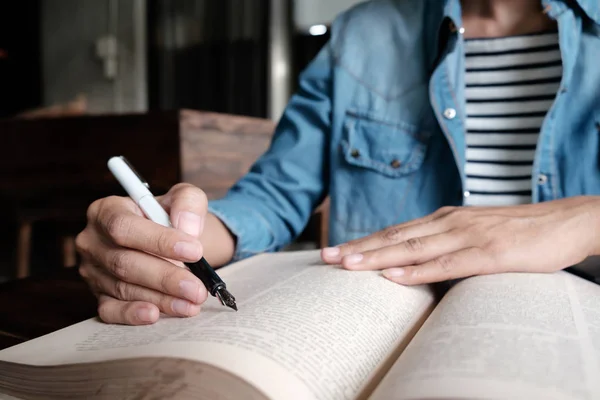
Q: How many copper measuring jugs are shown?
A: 0